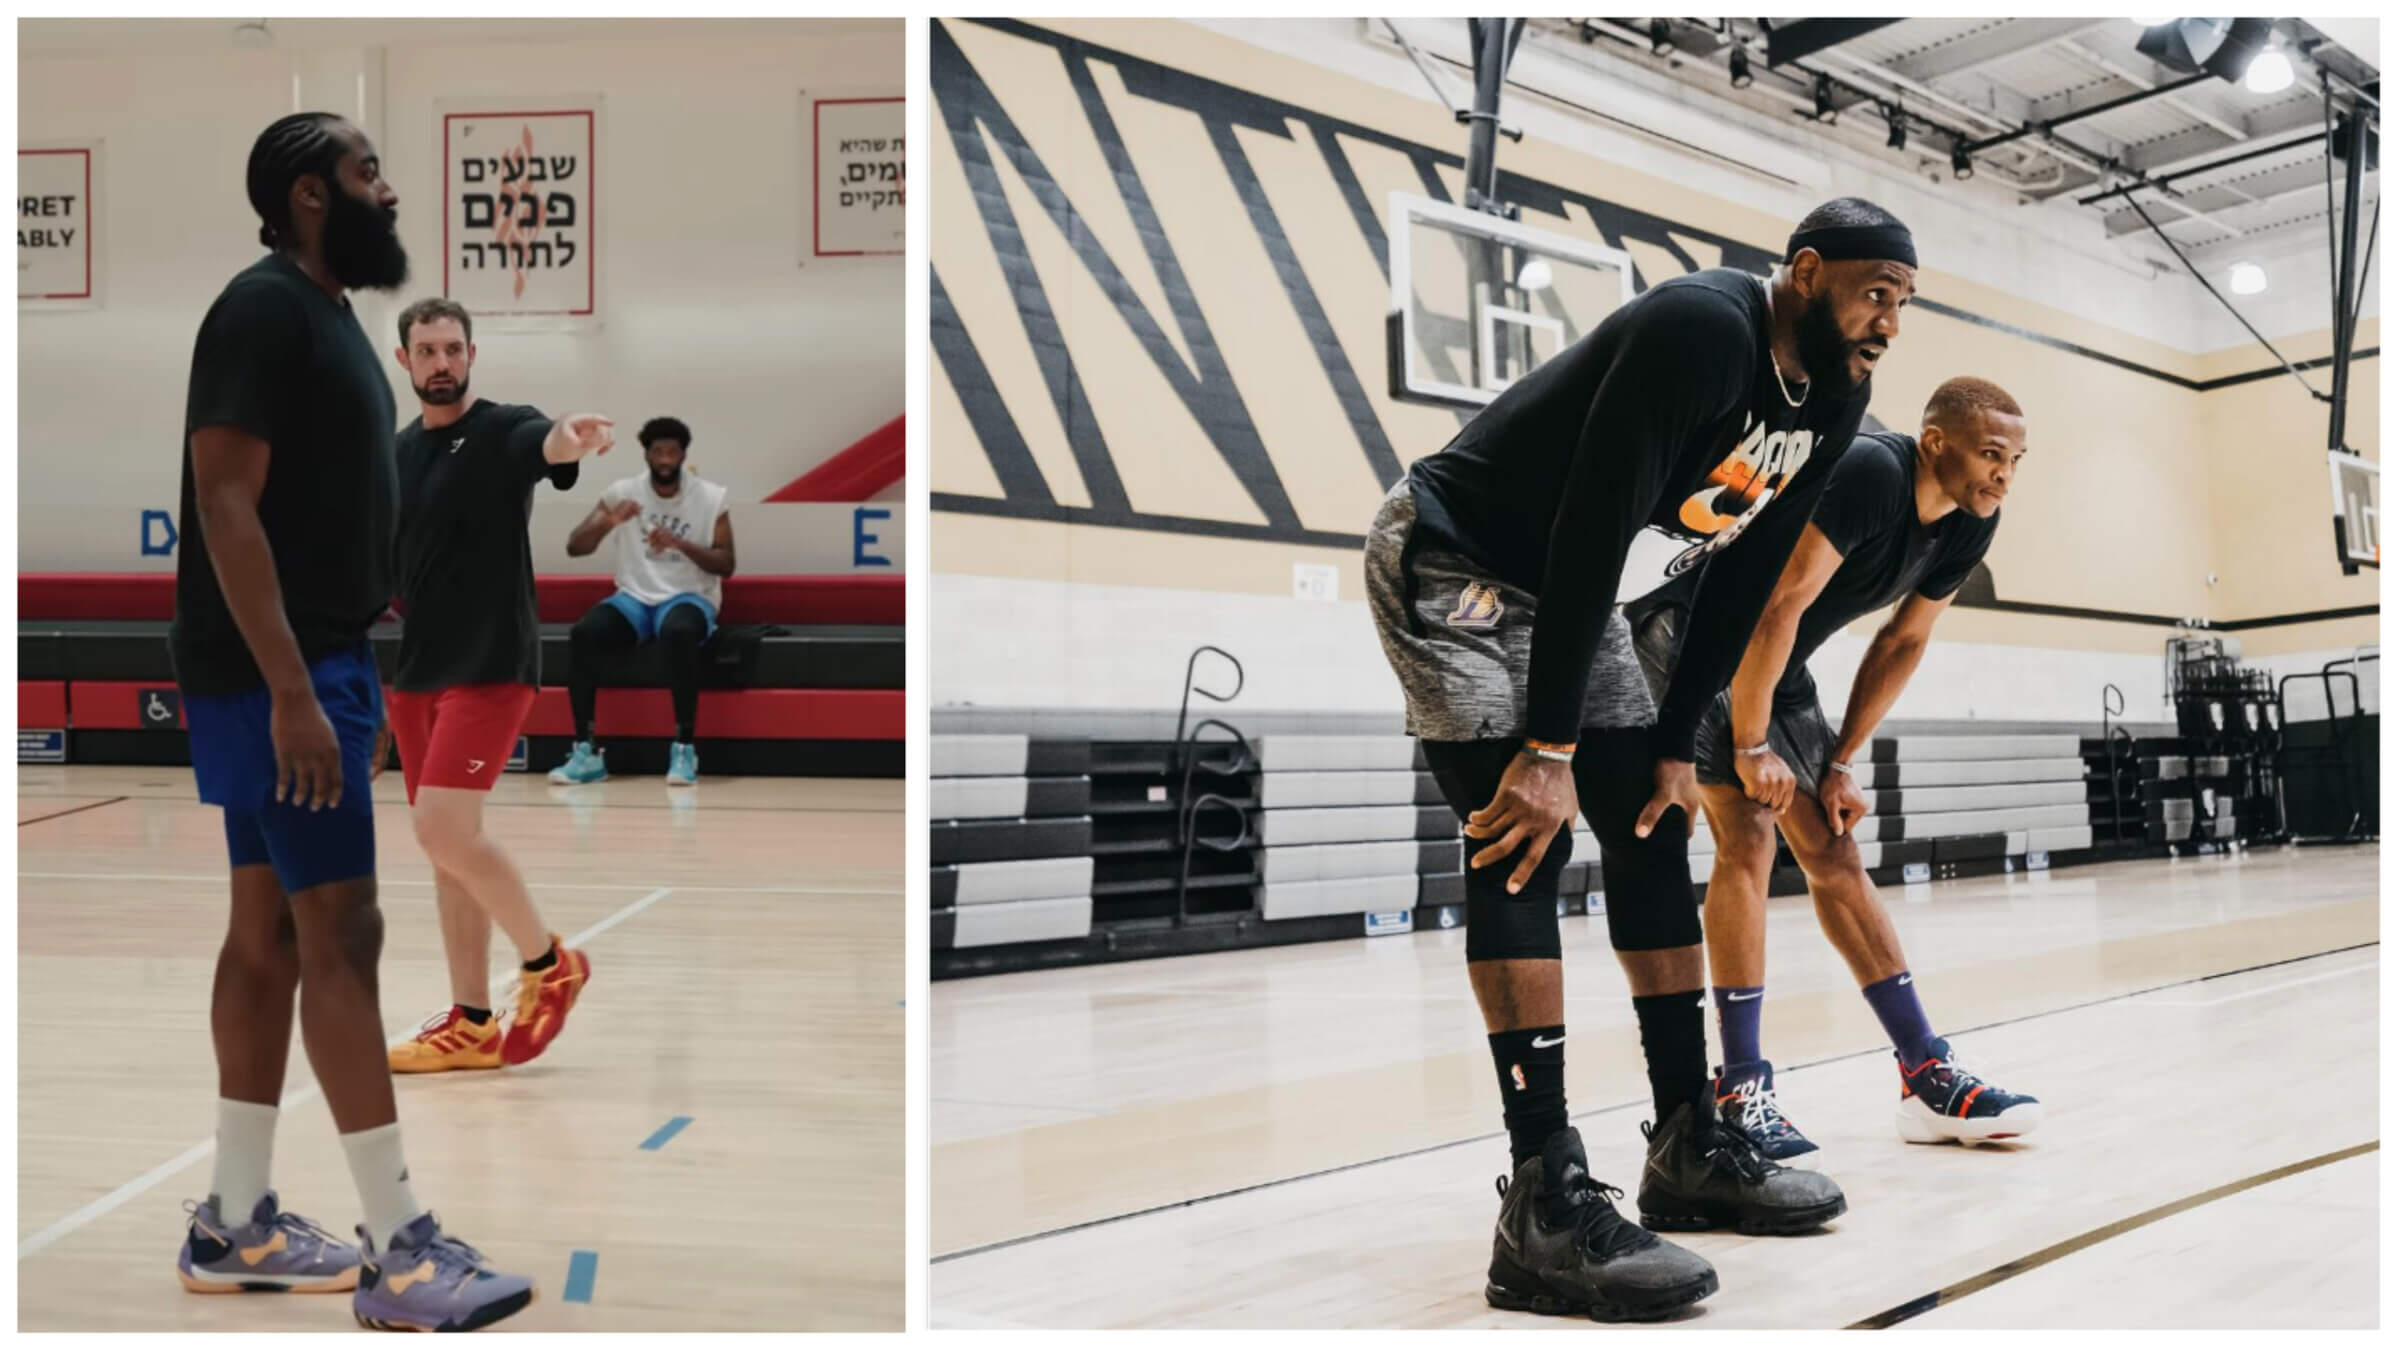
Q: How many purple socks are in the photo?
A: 2